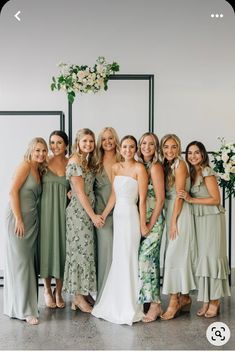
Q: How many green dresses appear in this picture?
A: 7